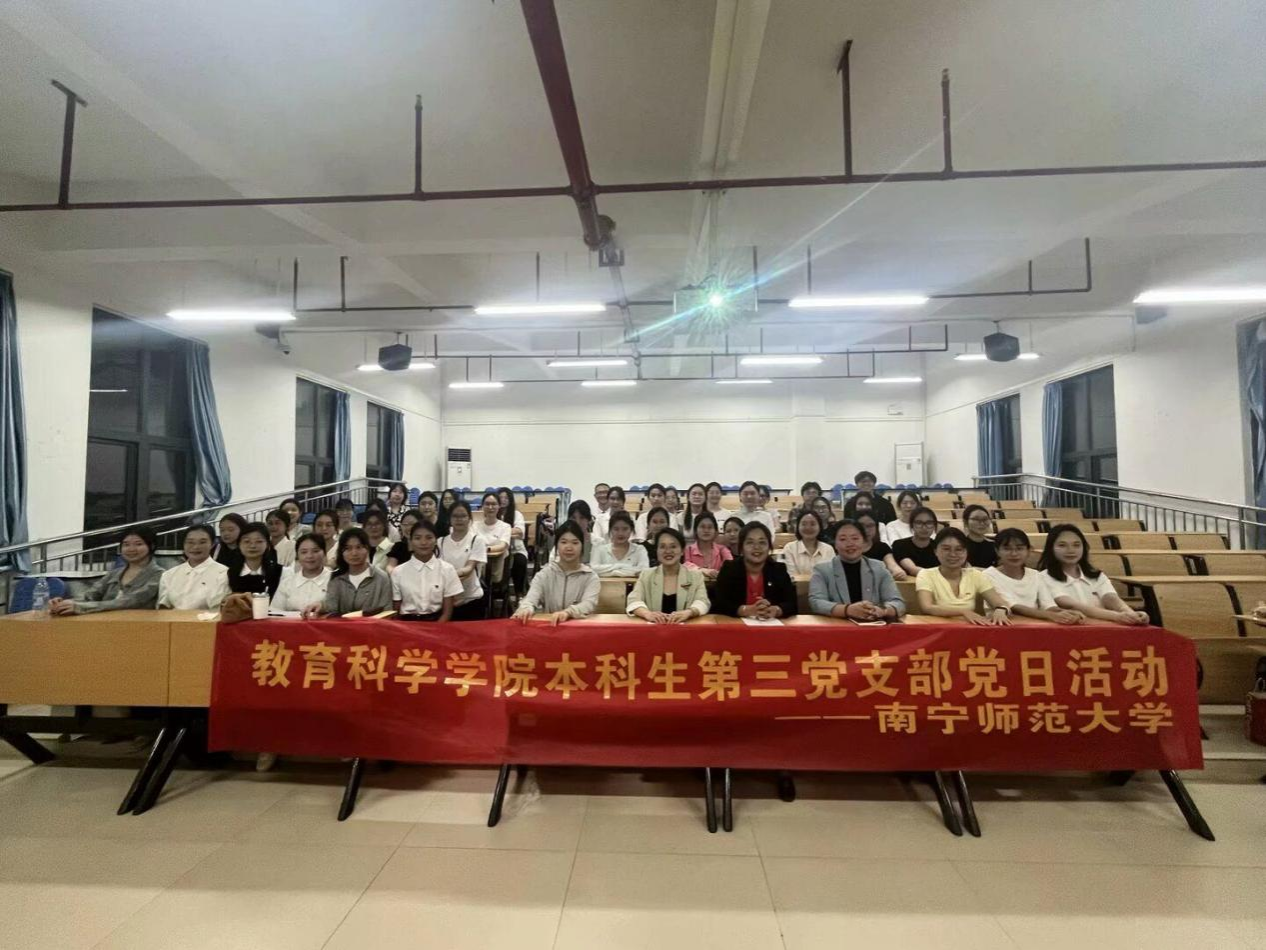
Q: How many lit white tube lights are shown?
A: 12